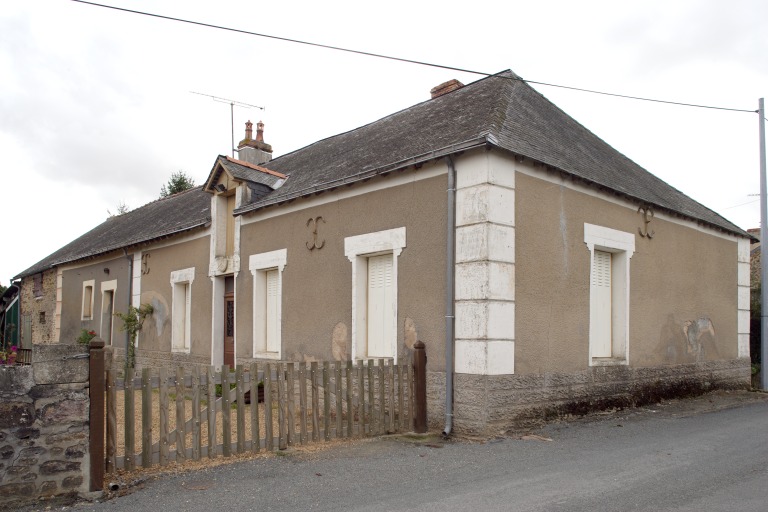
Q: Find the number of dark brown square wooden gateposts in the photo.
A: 2